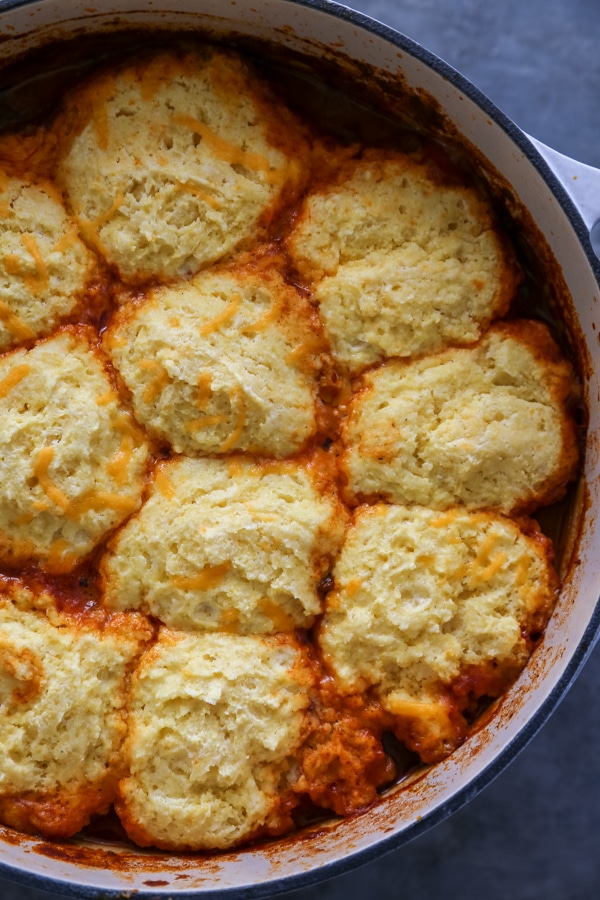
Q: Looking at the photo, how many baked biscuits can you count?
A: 10